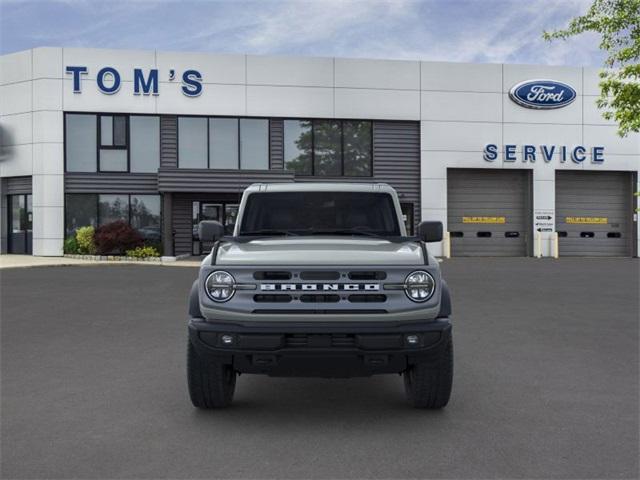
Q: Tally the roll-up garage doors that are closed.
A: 2